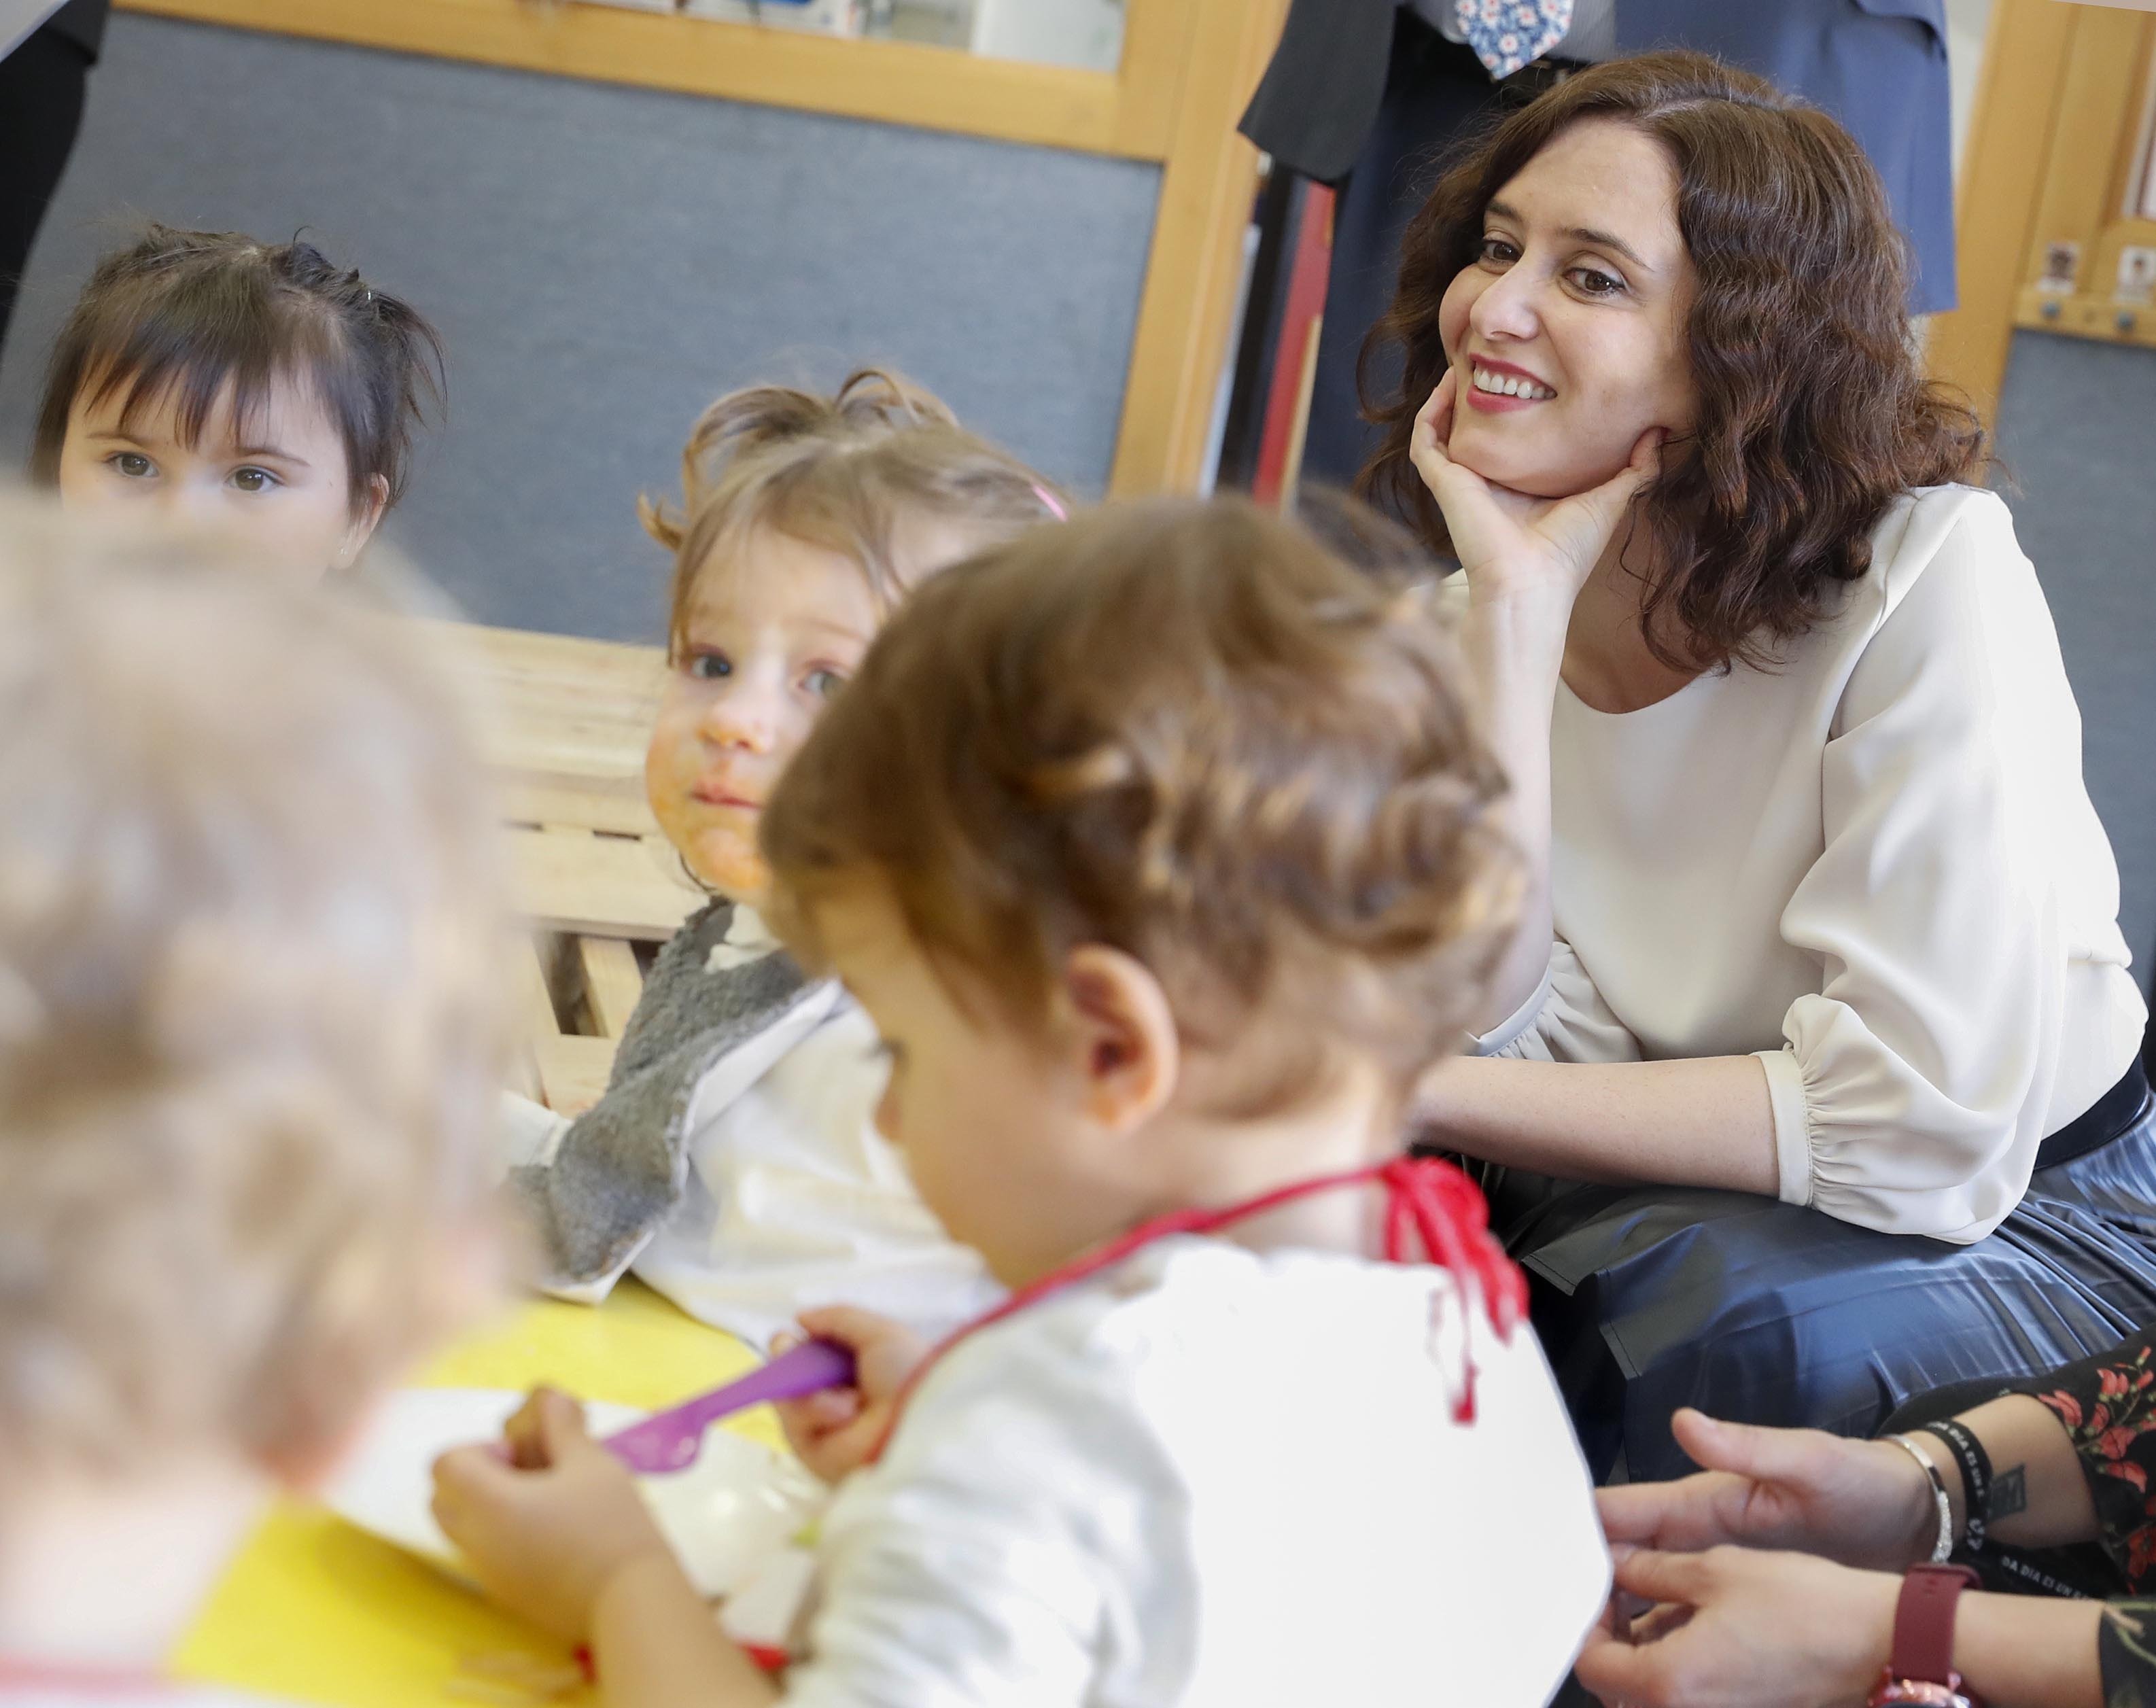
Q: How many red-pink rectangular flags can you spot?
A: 0